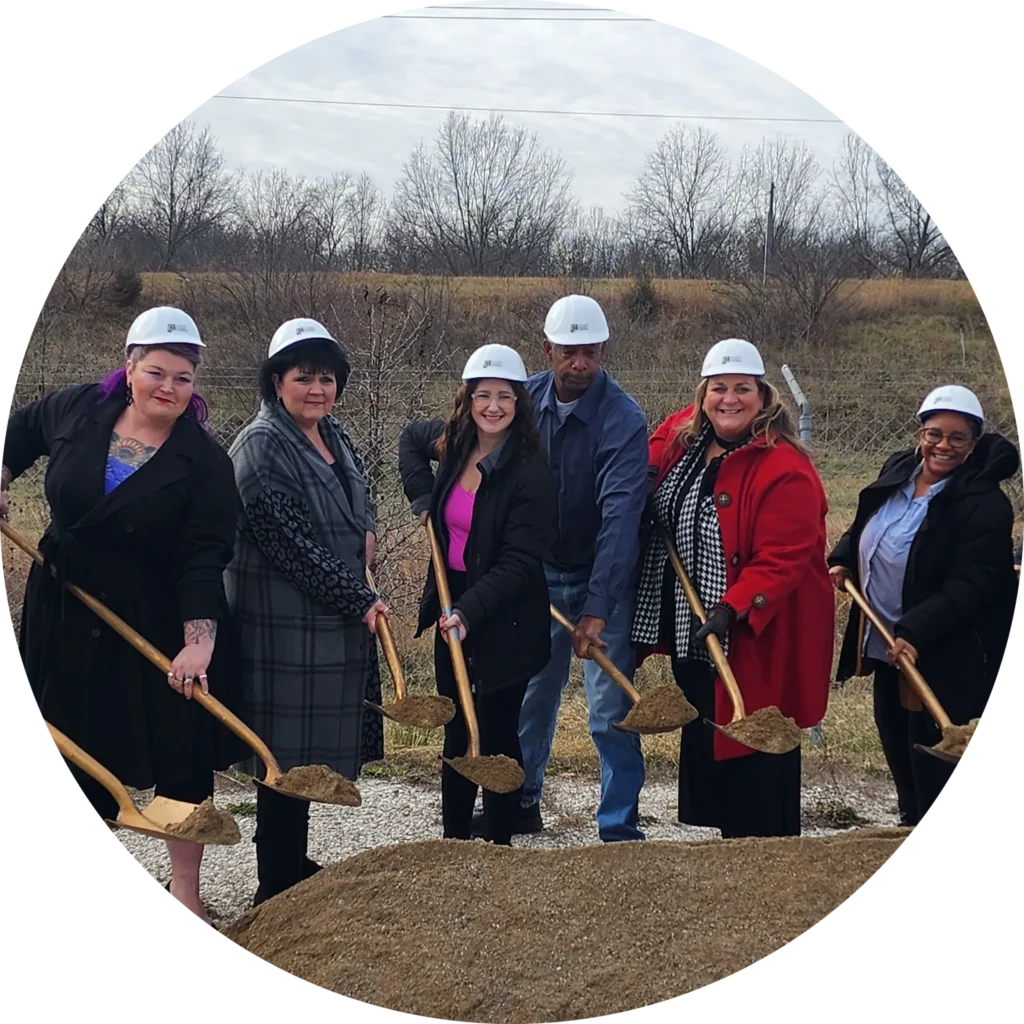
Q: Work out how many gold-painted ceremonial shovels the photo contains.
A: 7